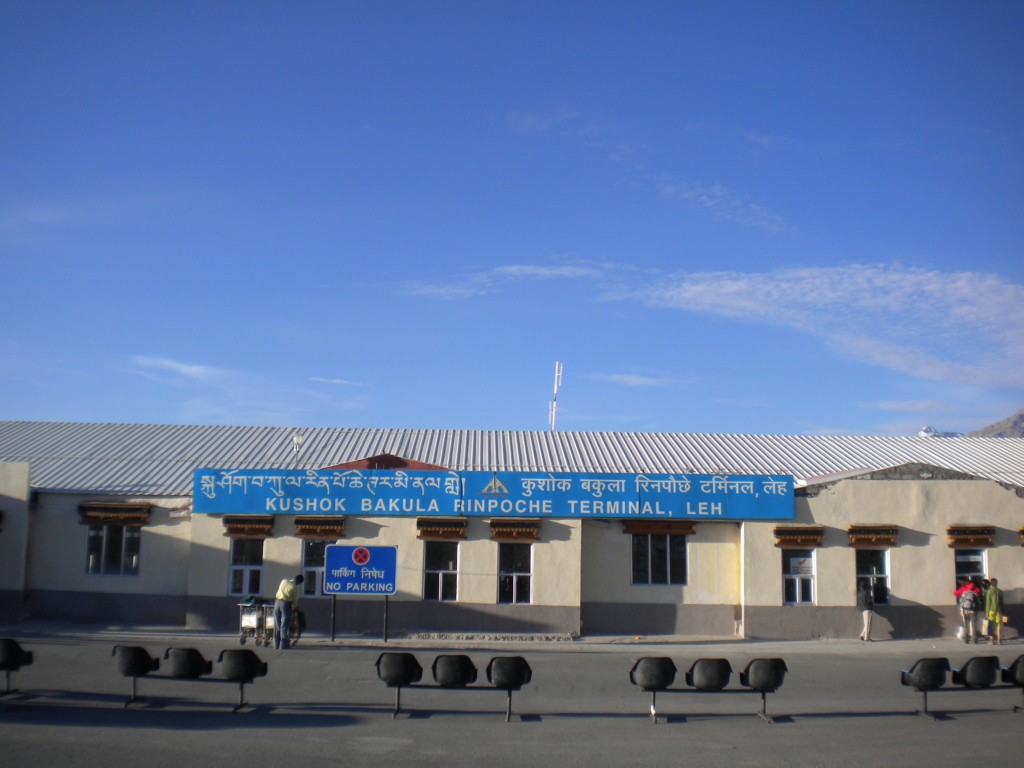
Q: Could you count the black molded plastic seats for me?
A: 13